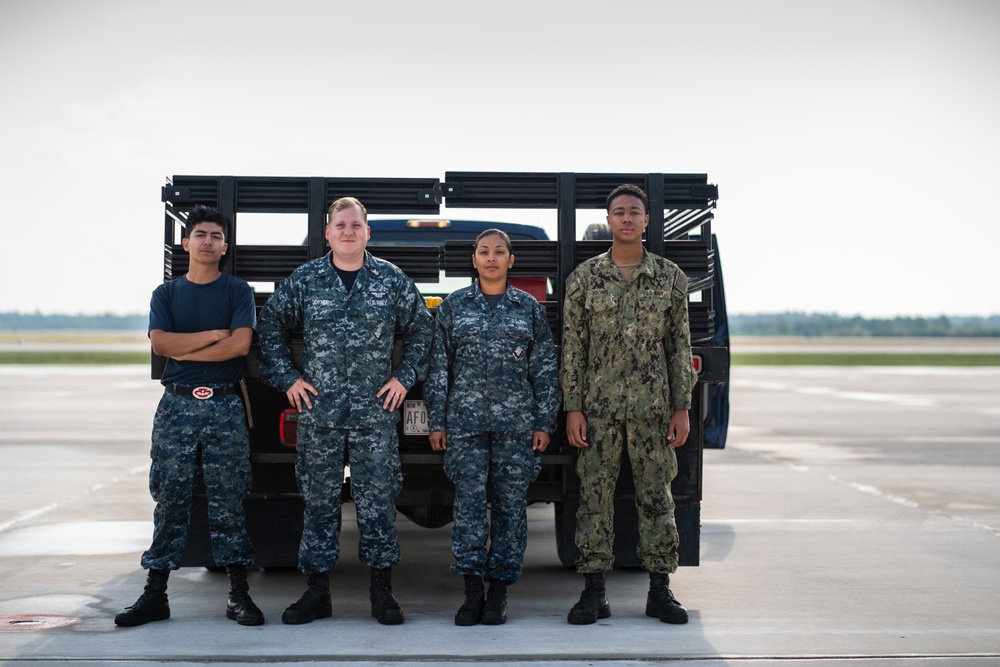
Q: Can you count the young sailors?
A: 4